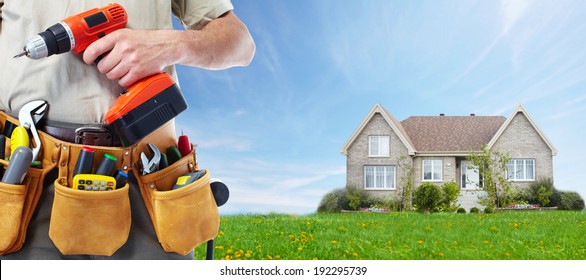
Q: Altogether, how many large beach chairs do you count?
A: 0